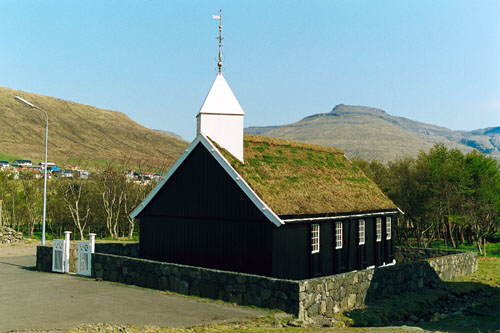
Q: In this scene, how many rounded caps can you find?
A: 2